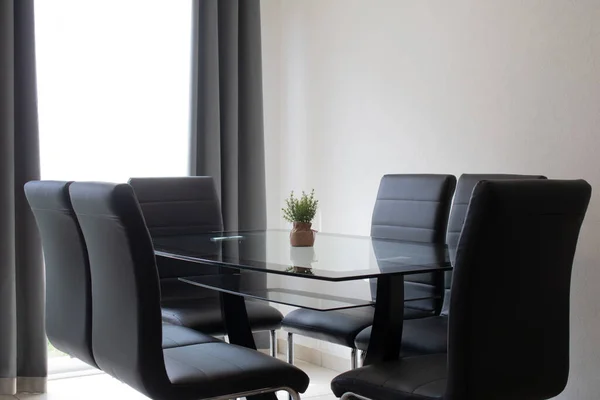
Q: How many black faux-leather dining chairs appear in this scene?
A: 6